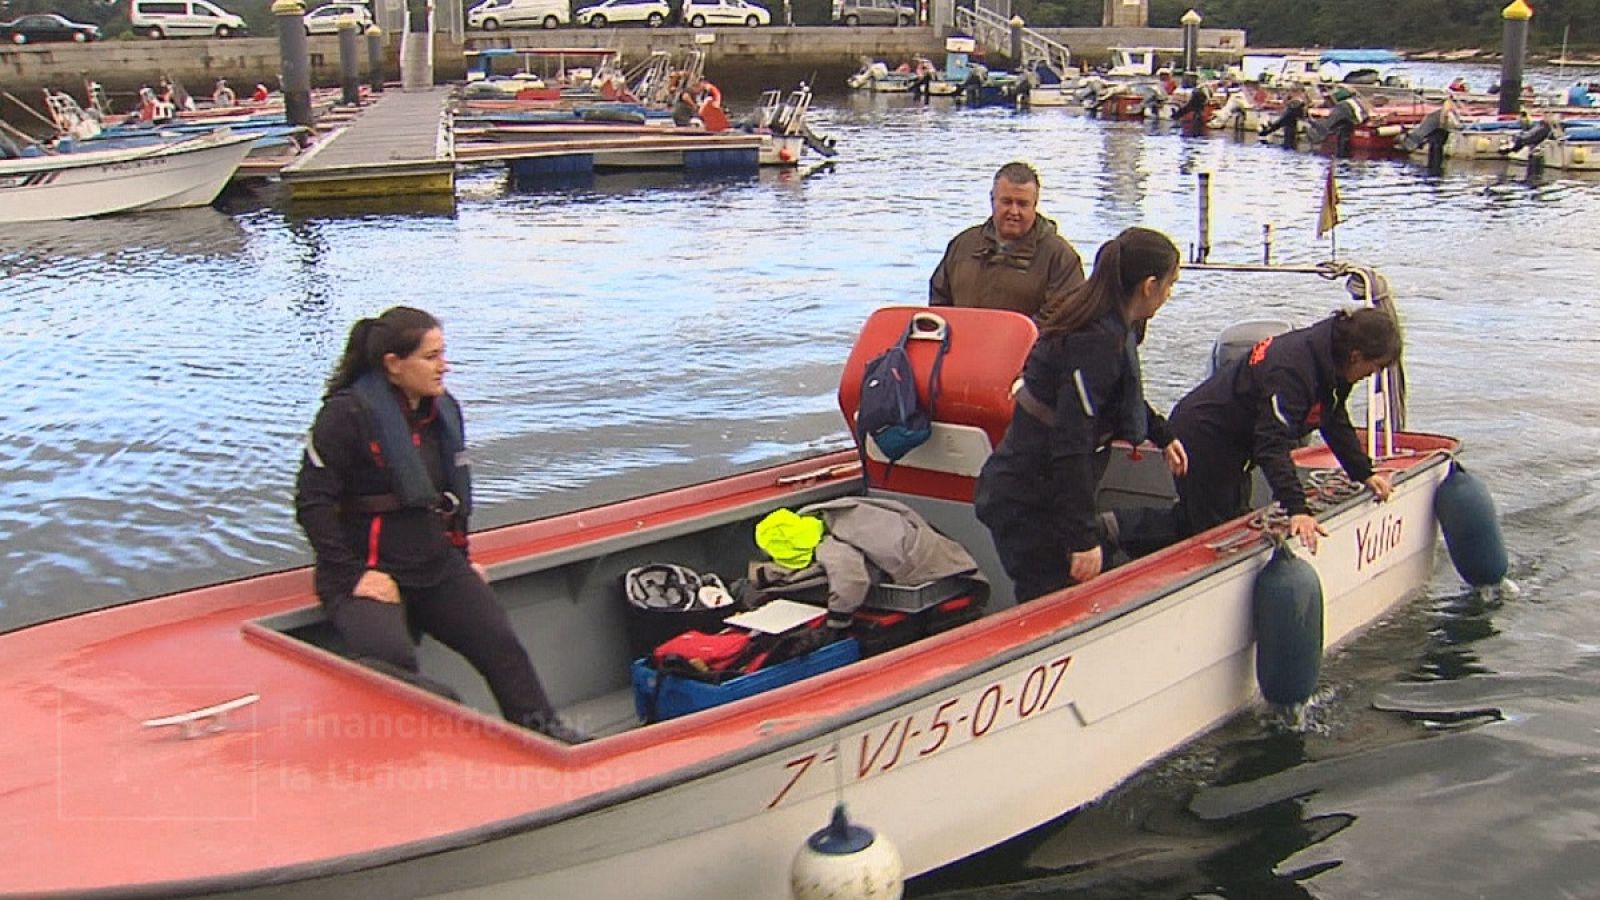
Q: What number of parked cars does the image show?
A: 7